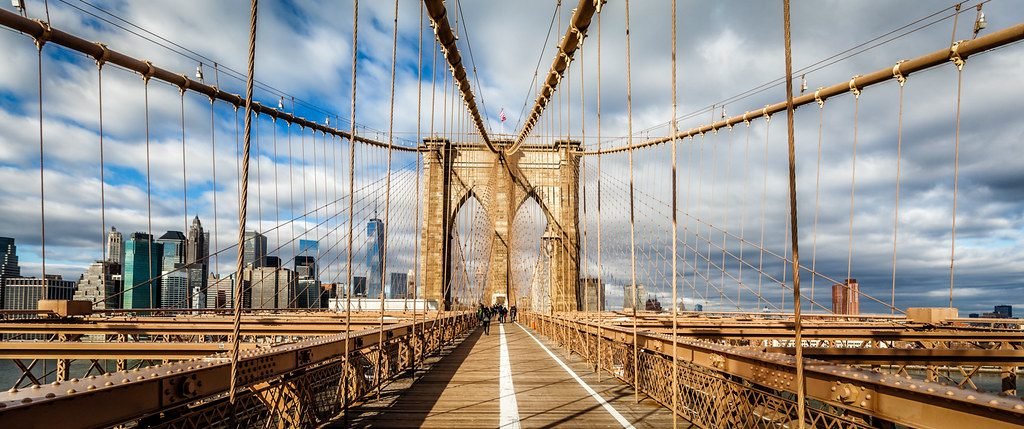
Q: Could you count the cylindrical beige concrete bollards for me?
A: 0